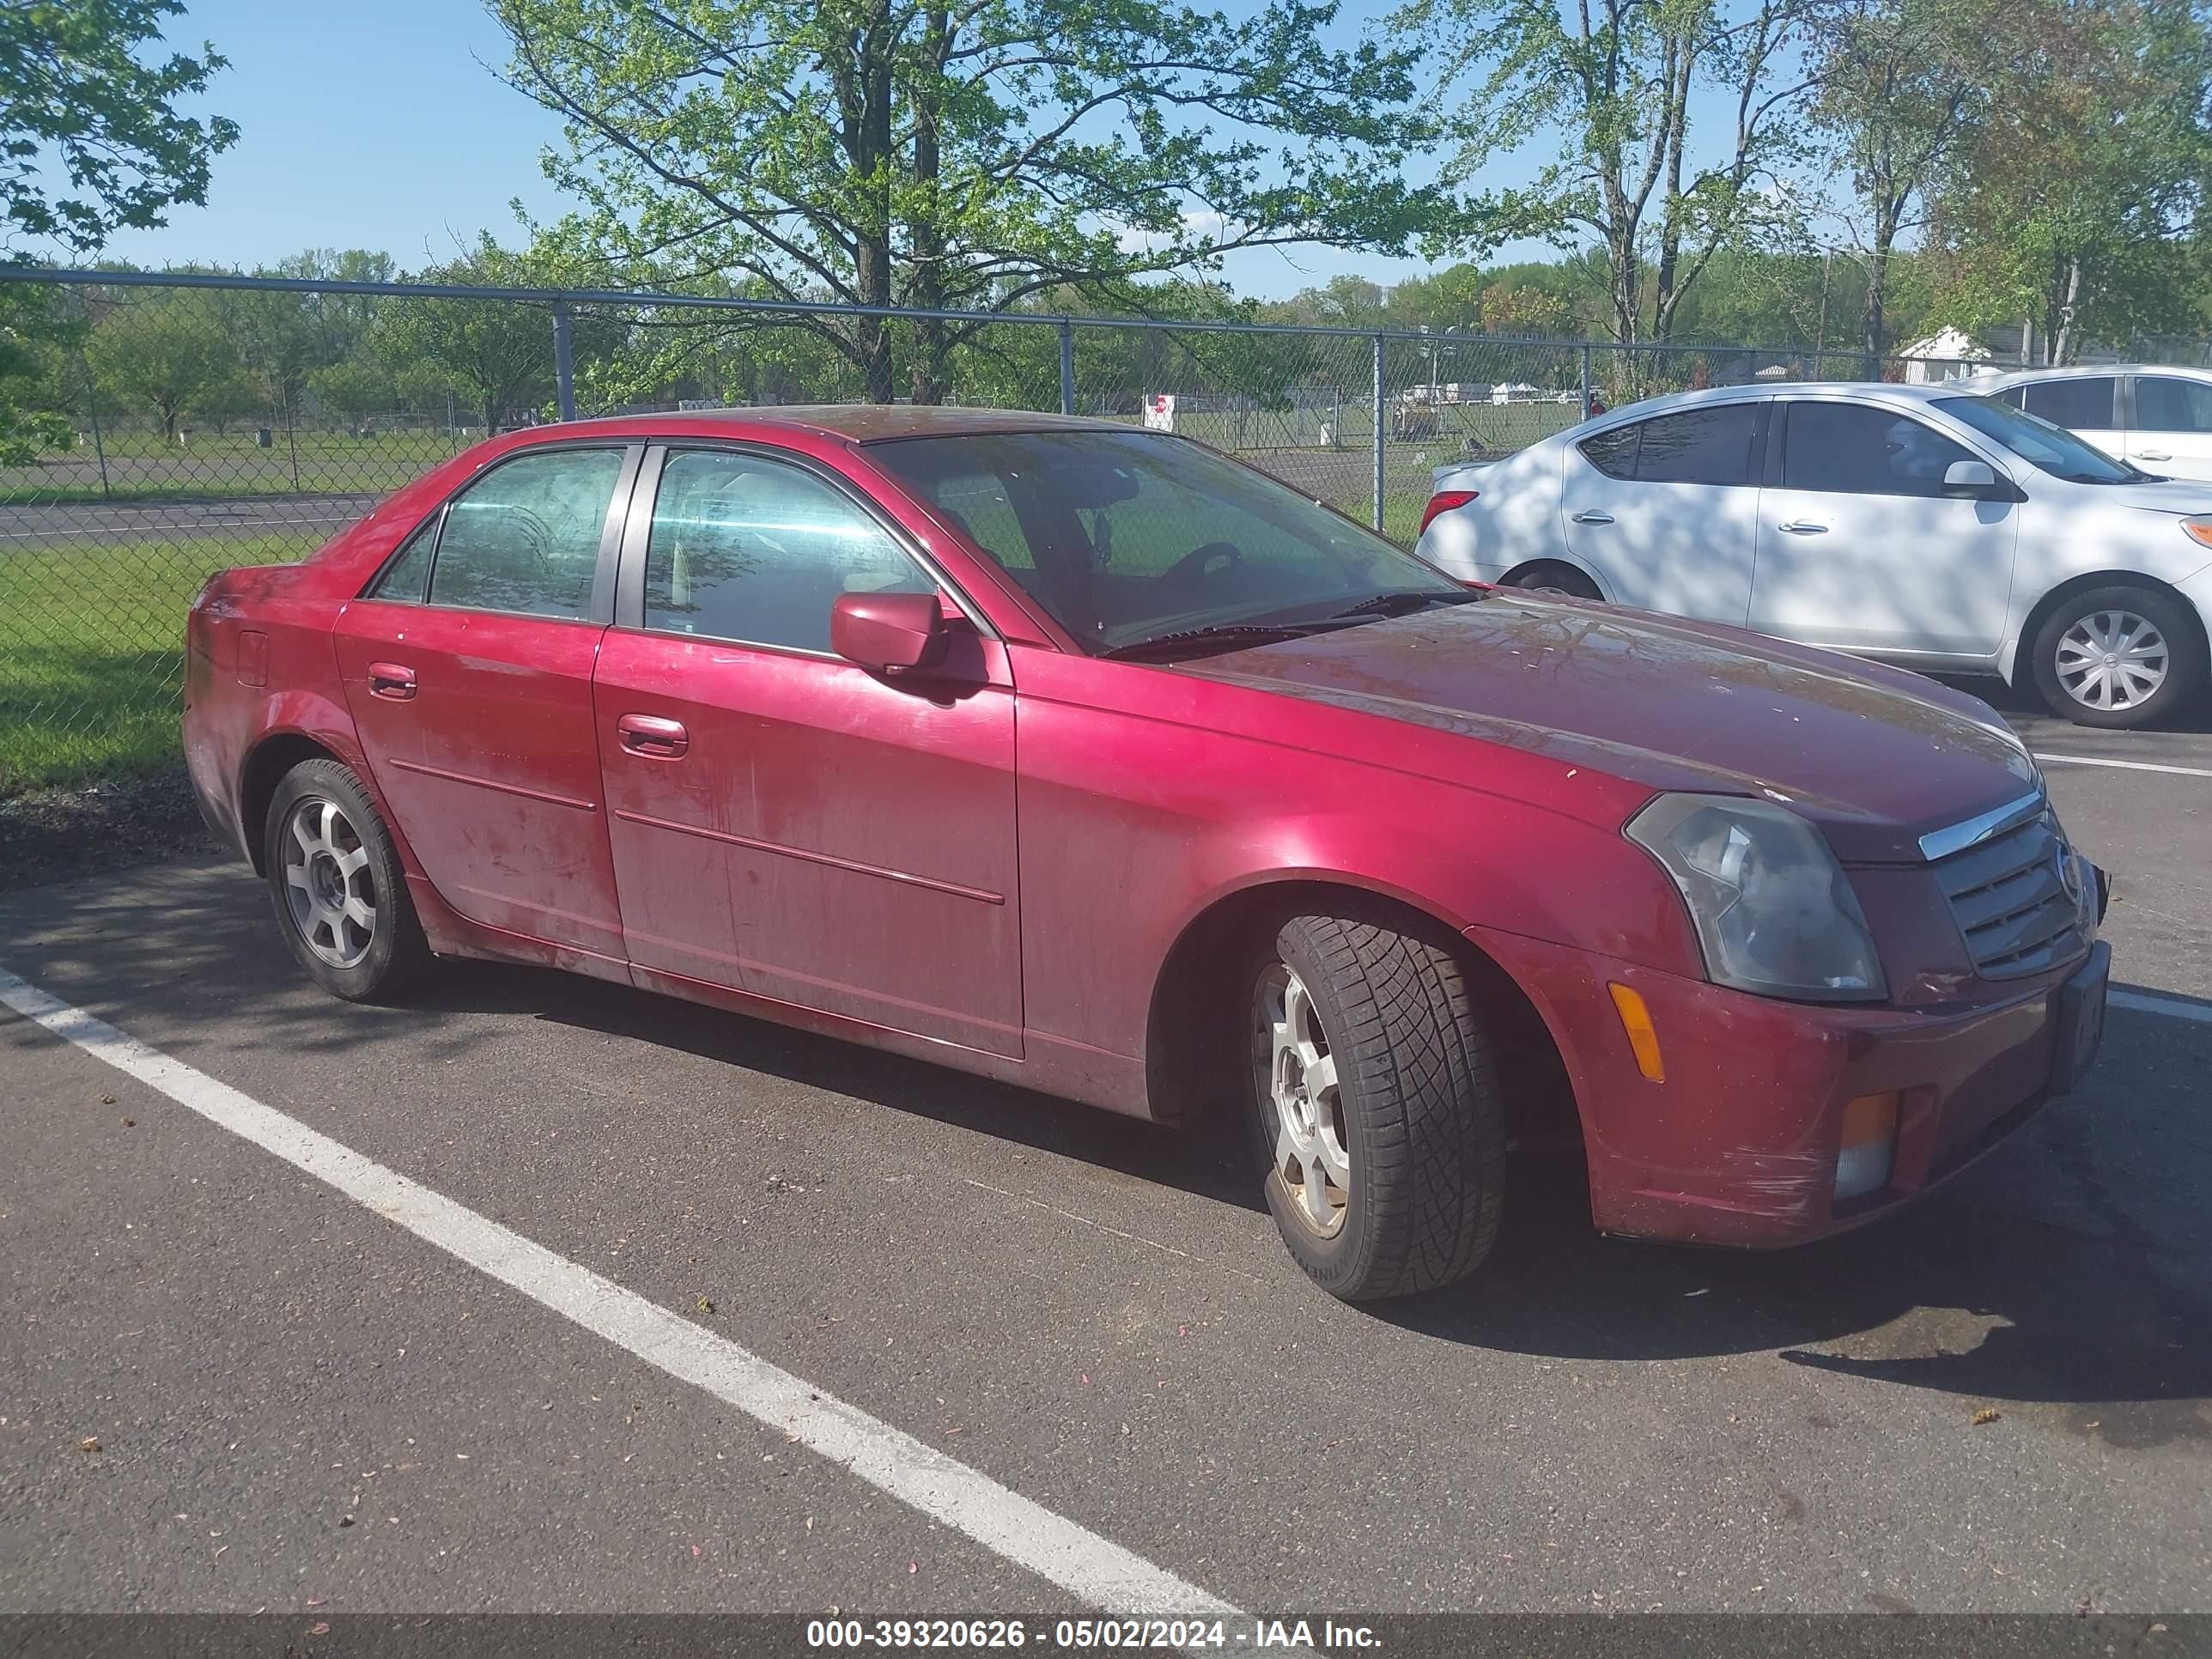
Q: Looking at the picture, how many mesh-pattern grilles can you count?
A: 0